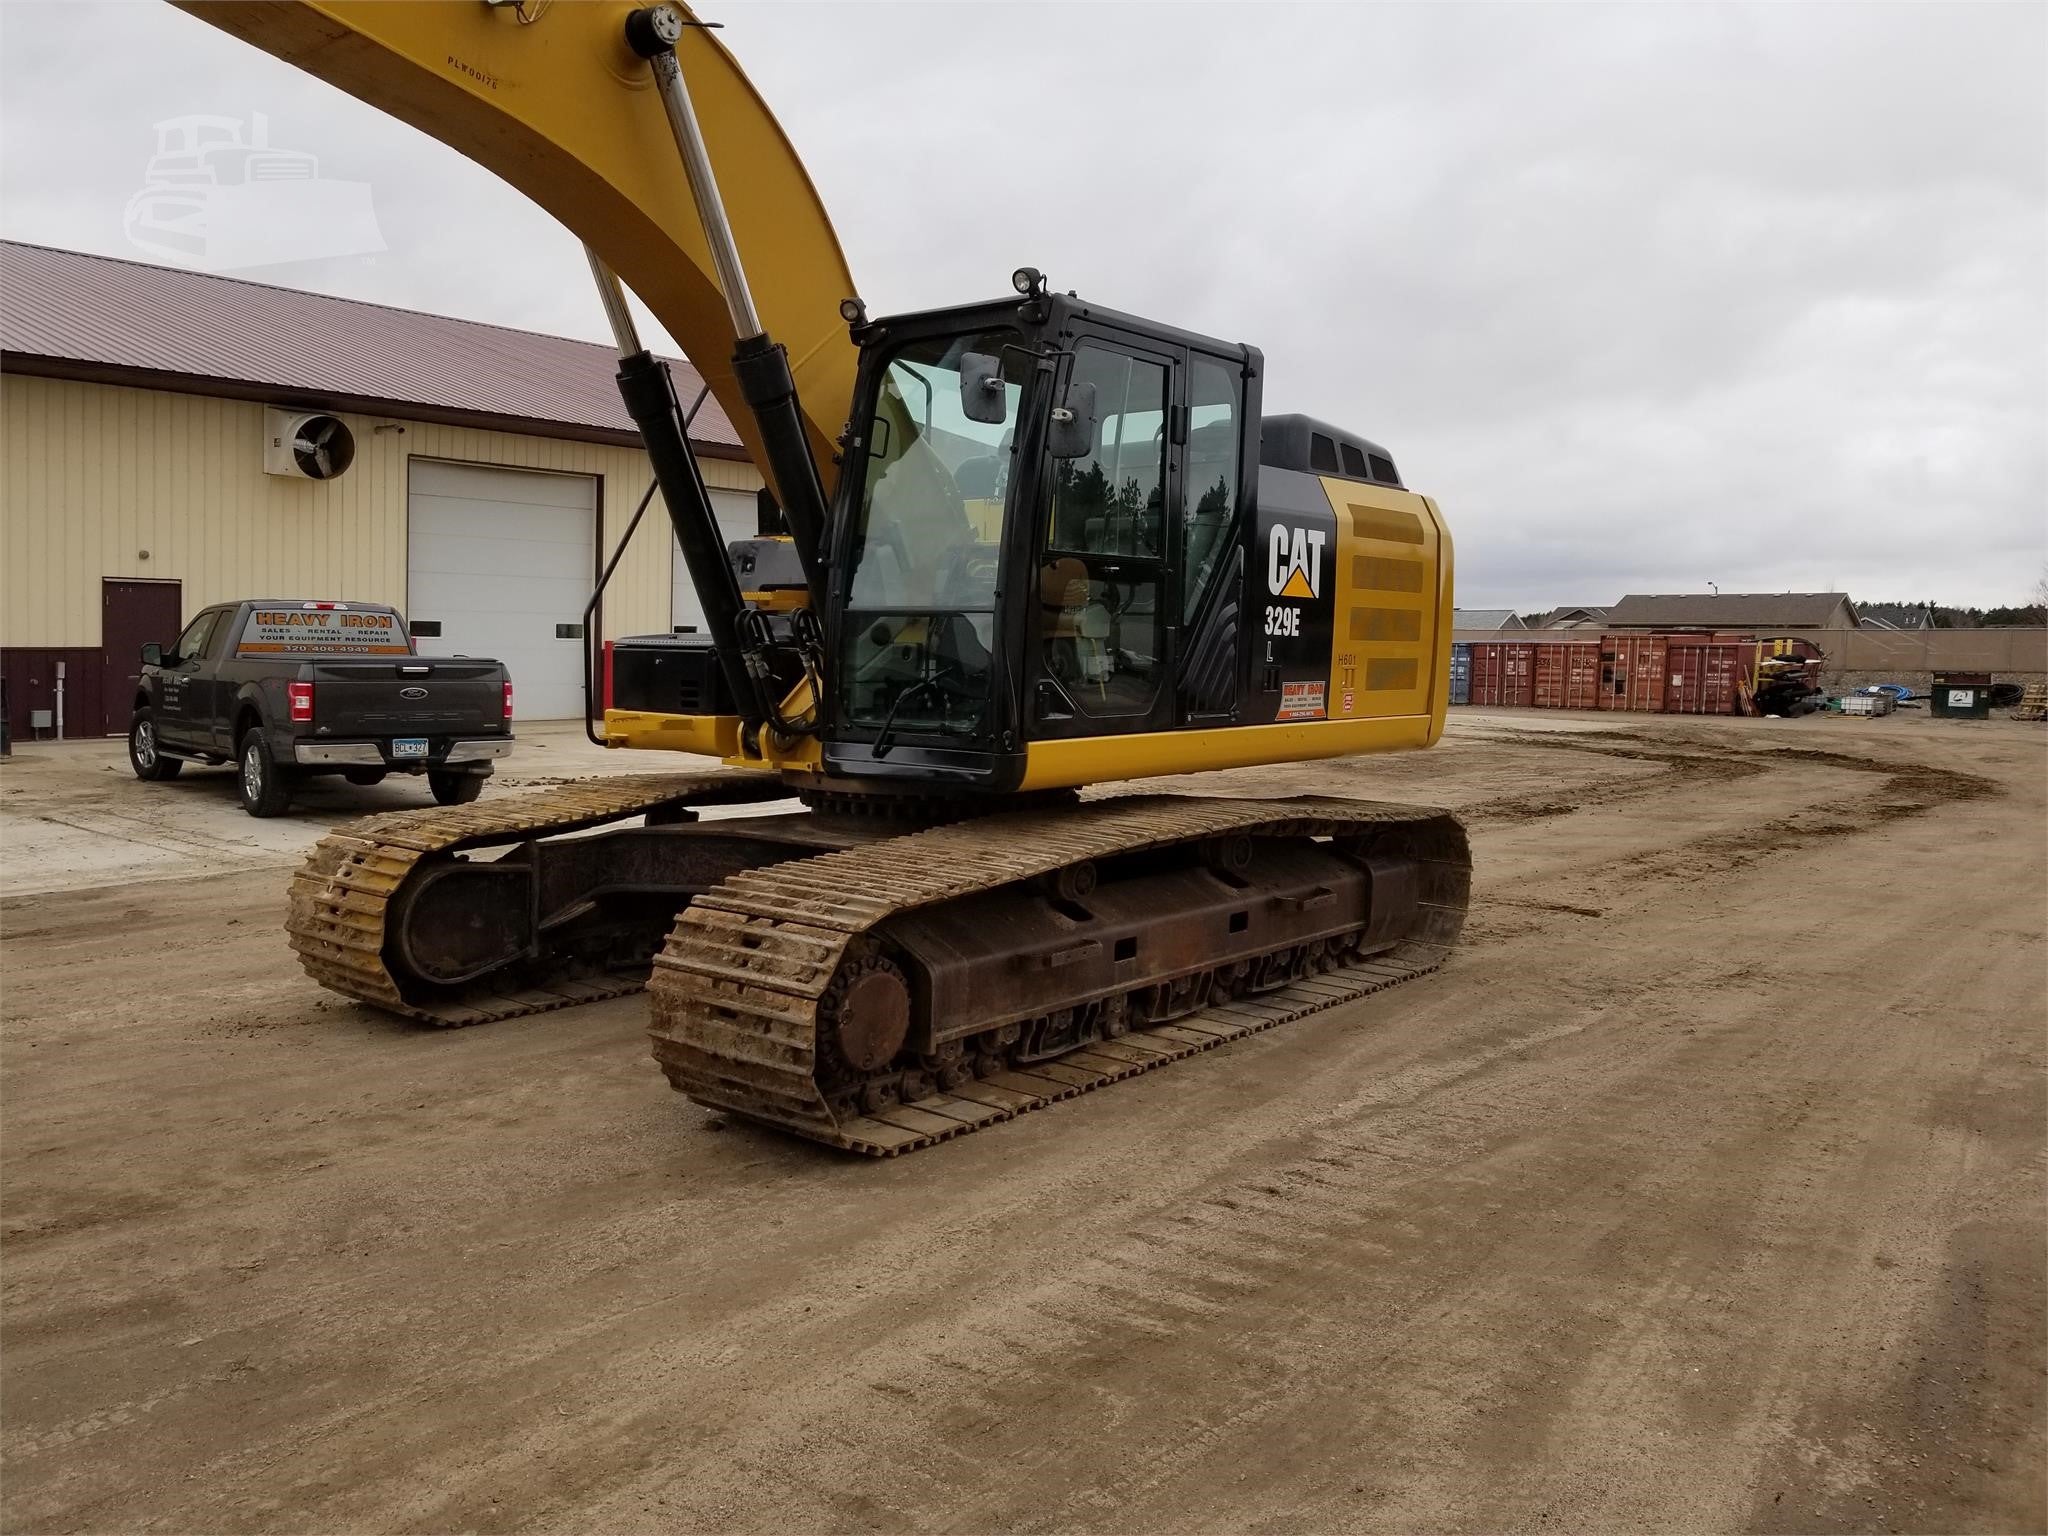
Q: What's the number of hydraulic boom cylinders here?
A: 2